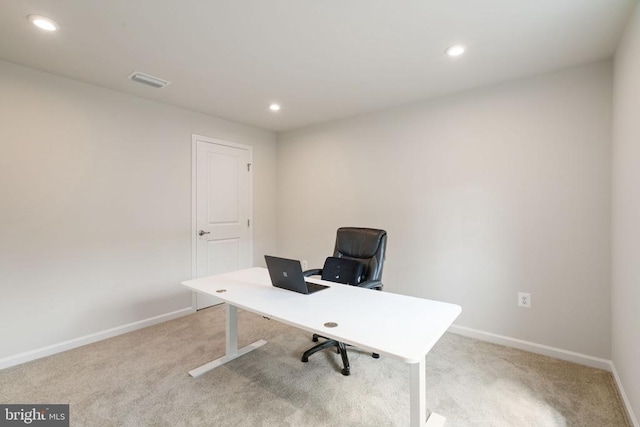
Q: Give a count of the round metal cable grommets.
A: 2